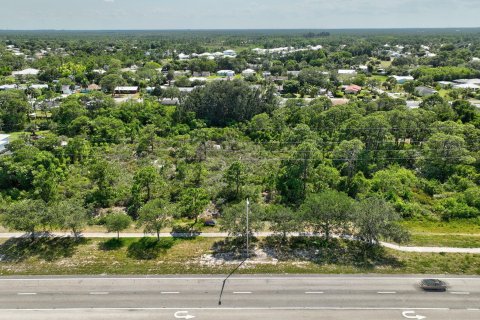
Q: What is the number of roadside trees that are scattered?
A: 8